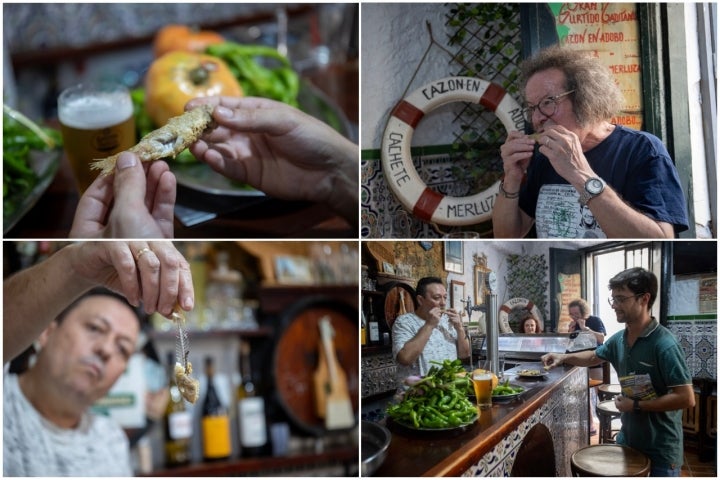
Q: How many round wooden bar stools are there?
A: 3